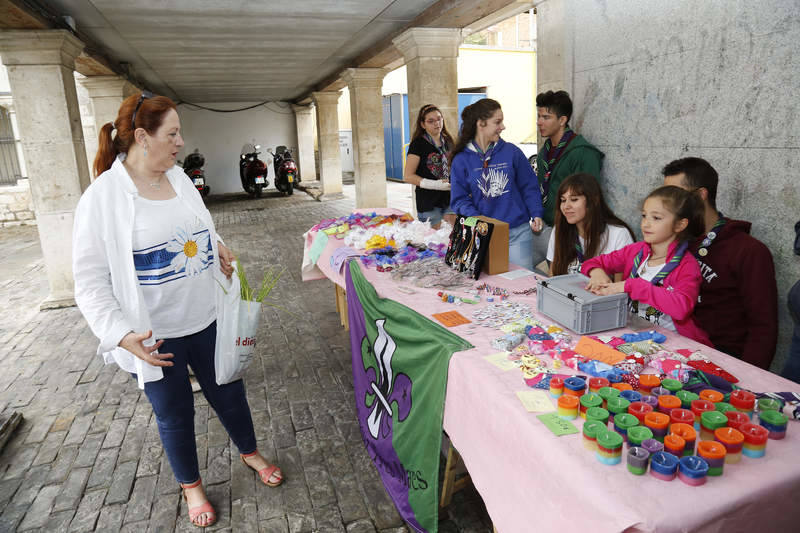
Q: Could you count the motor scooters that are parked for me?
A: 3